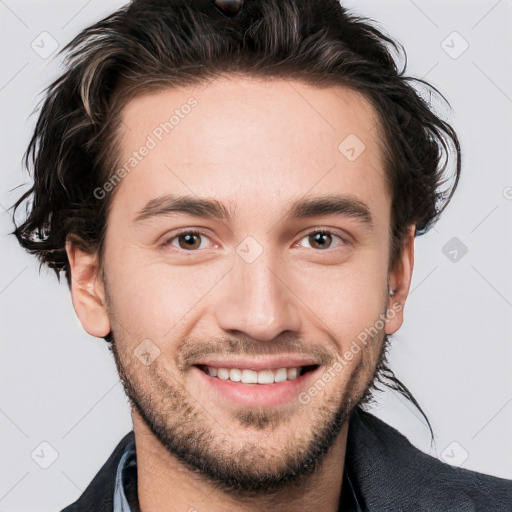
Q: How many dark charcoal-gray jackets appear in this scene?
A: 1